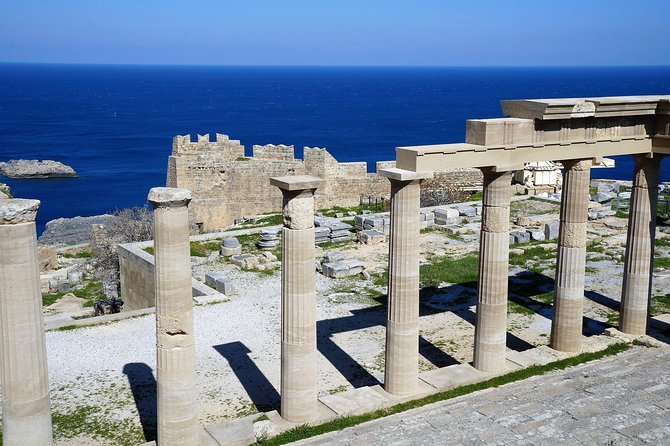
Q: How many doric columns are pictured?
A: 7